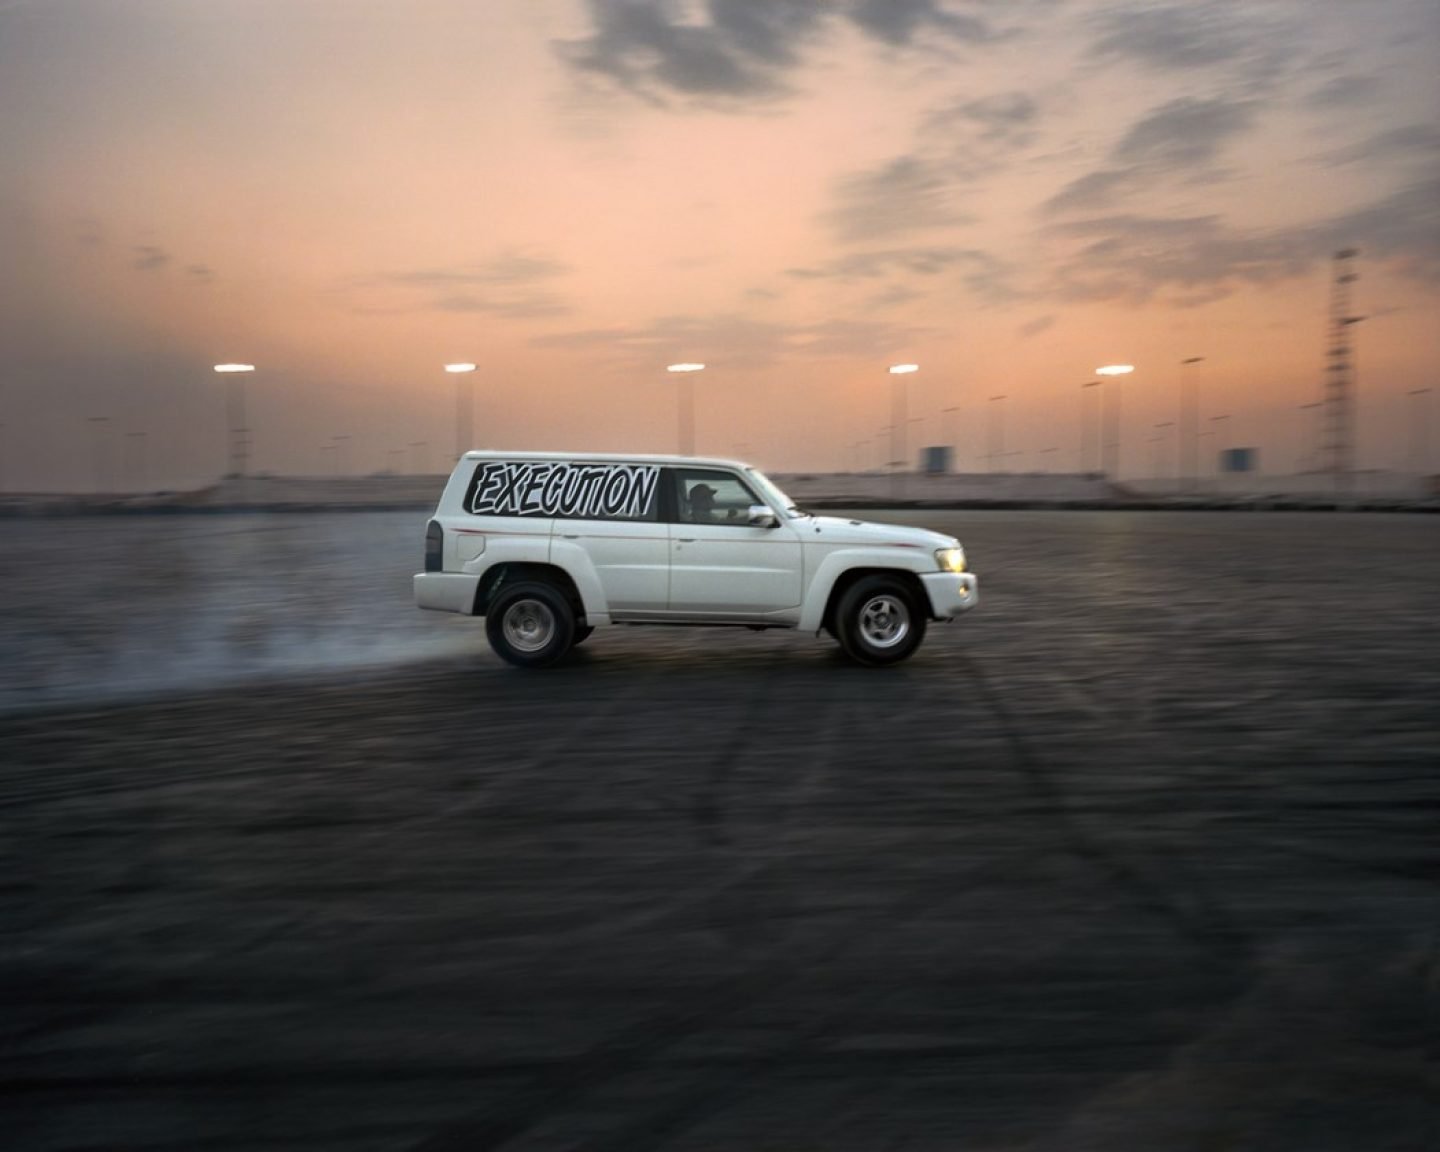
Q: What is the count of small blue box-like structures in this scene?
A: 2